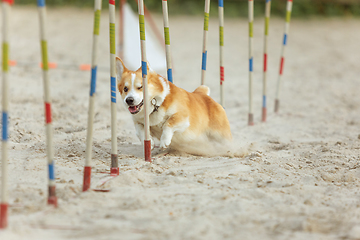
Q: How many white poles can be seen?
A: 11